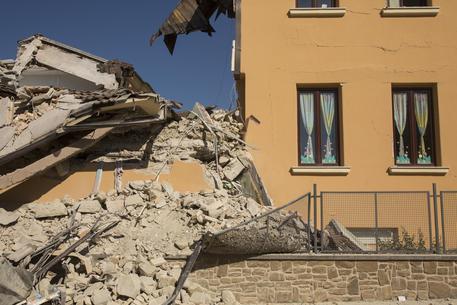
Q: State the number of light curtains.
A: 4